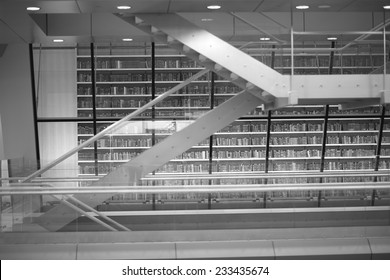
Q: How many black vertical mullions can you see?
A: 7